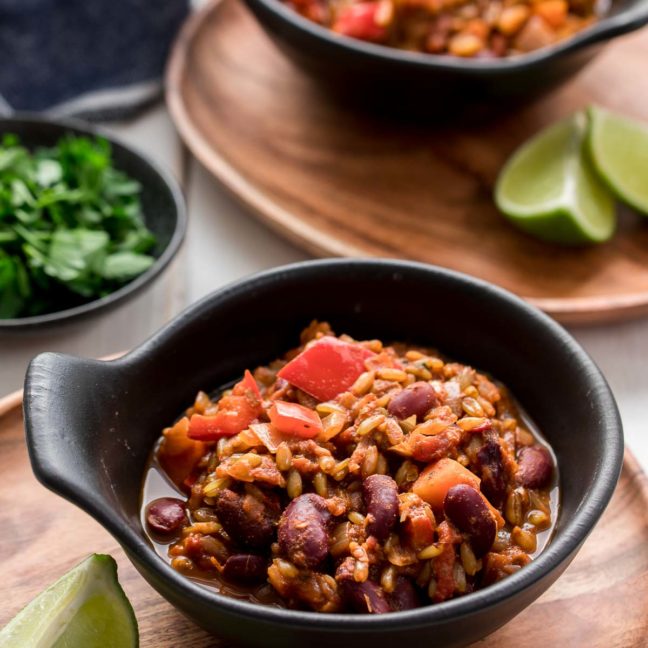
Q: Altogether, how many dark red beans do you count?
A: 11